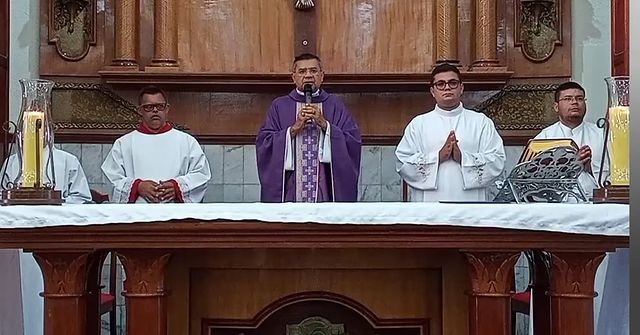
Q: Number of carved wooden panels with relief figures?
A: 2